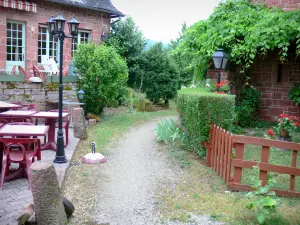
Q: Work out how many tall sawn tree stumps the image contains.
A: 2